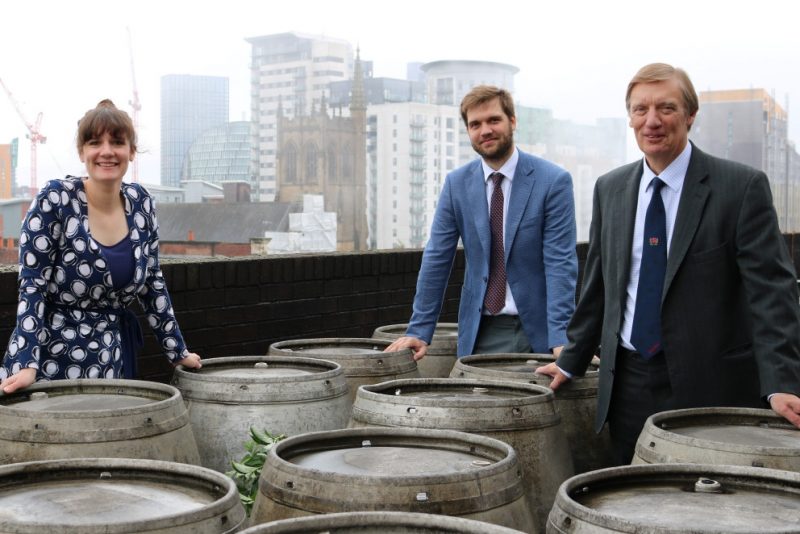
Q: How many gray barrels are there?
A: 11